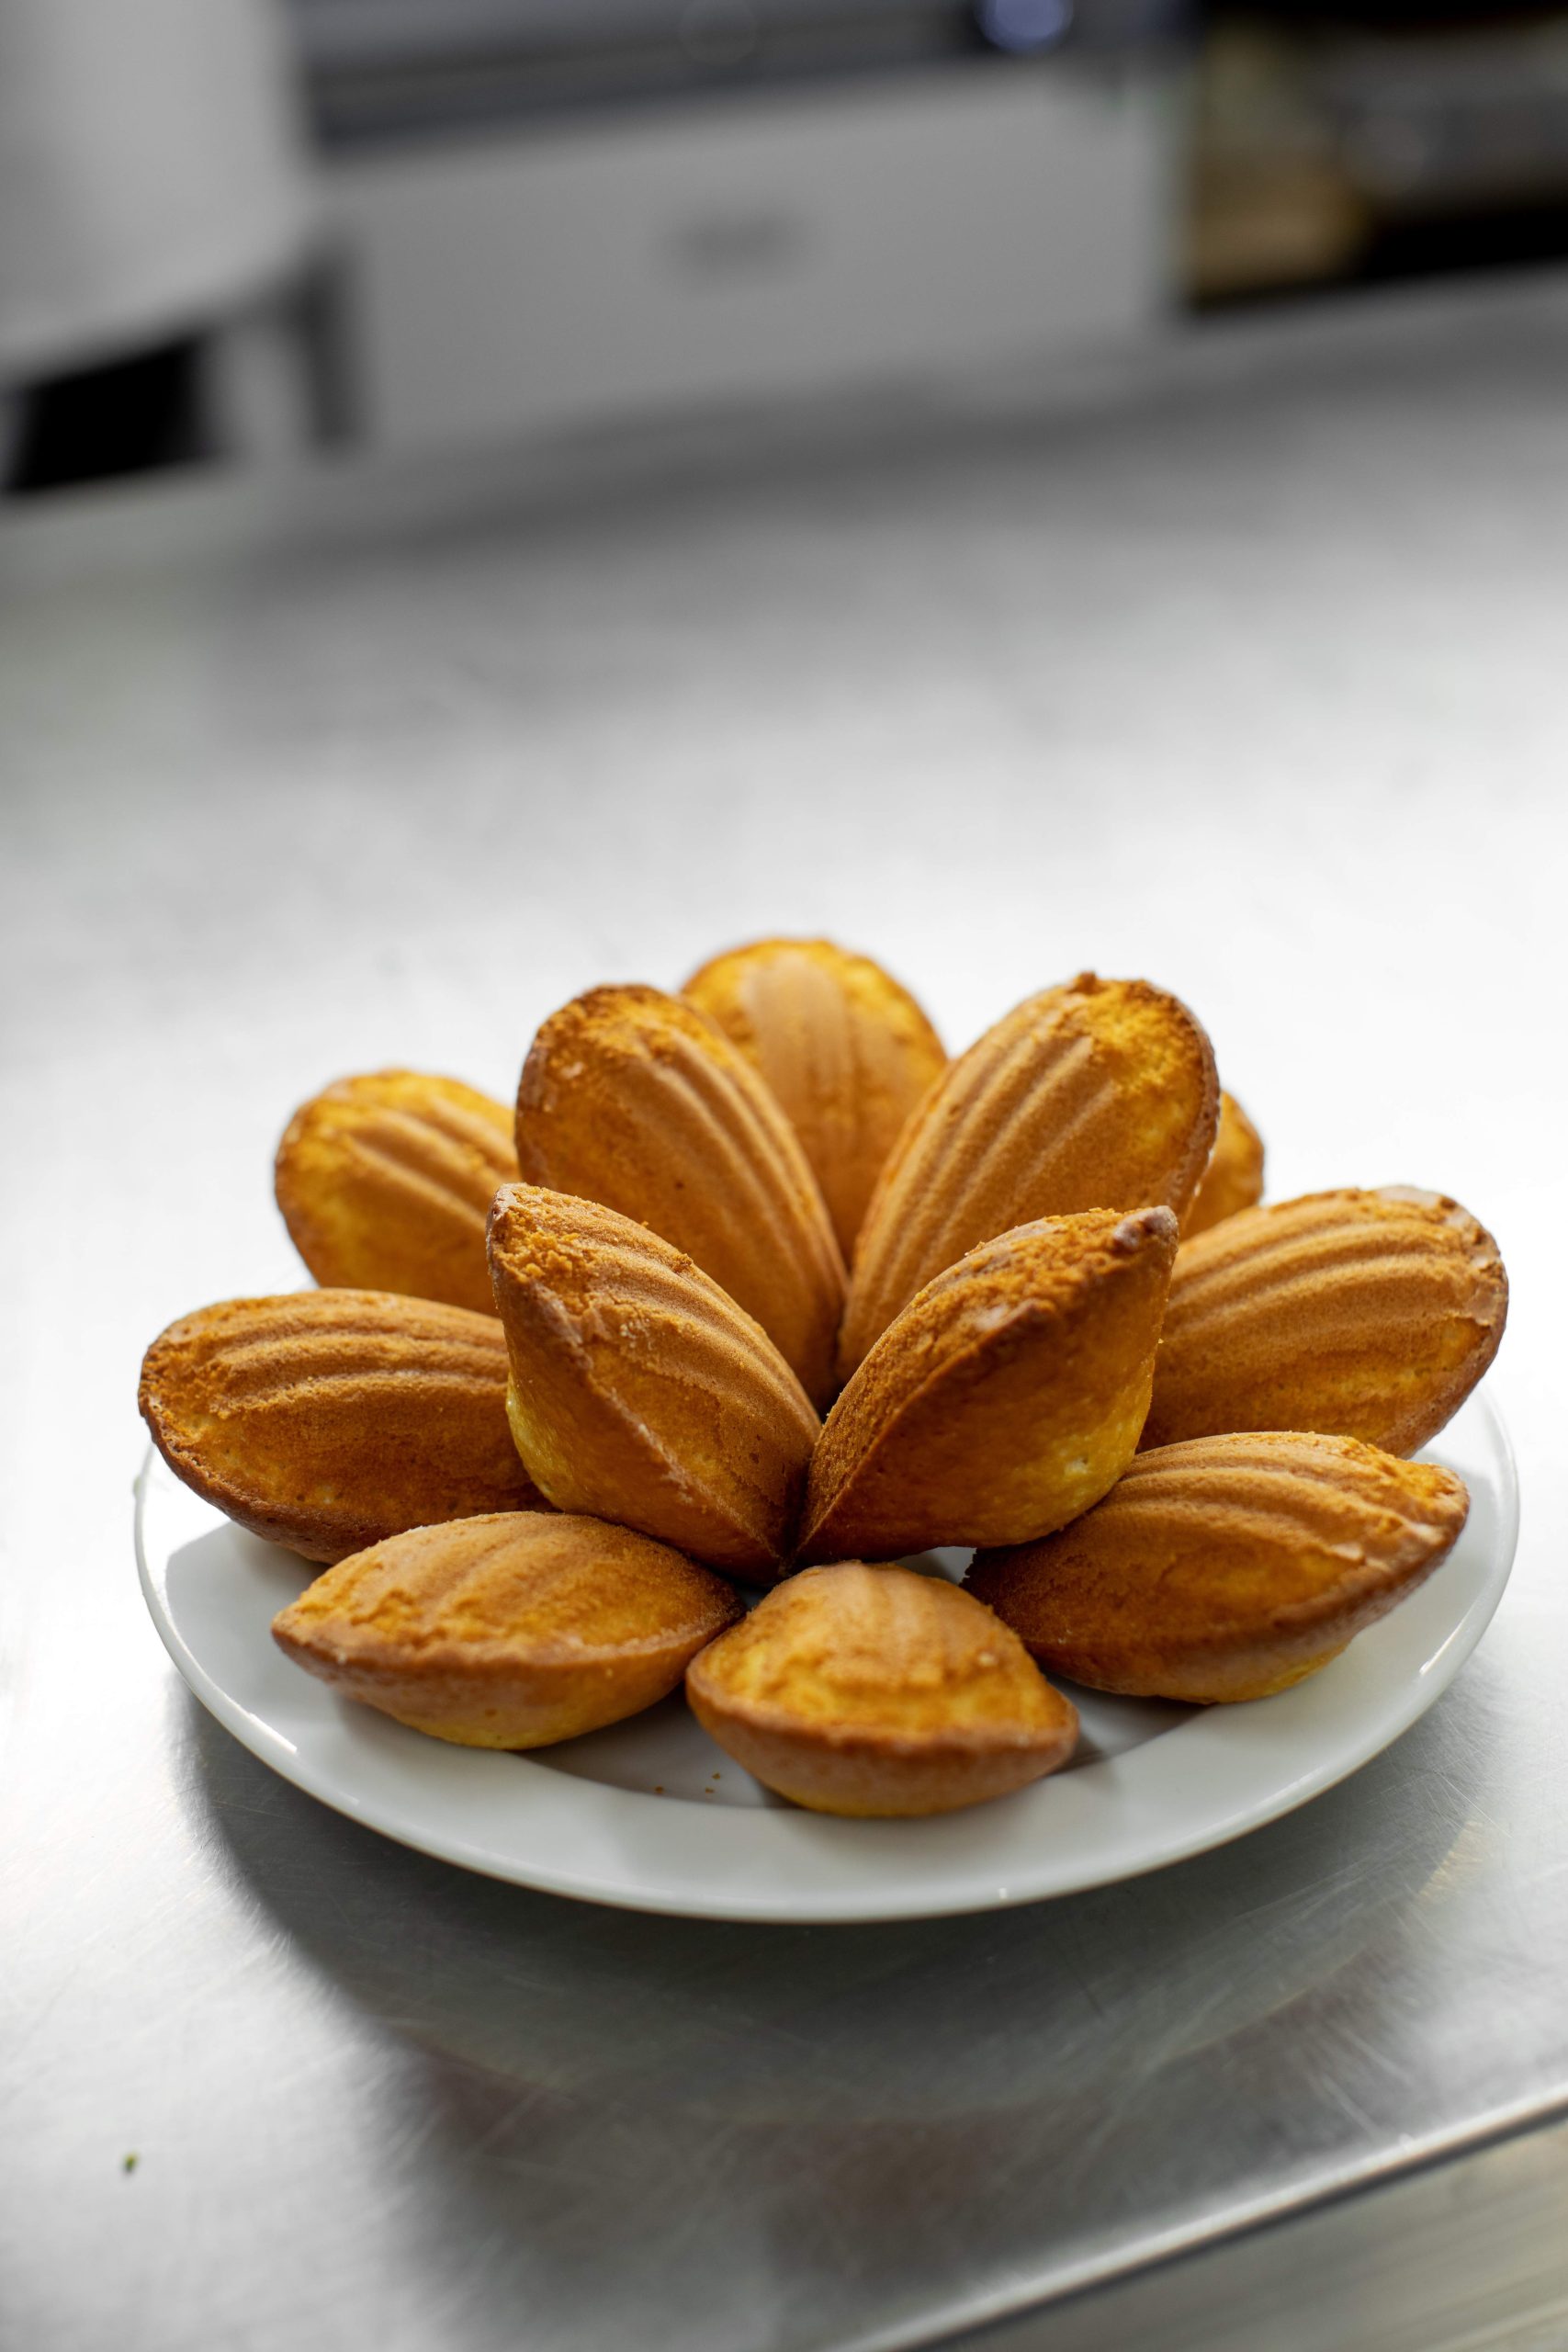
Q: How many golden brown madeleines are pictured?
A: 12